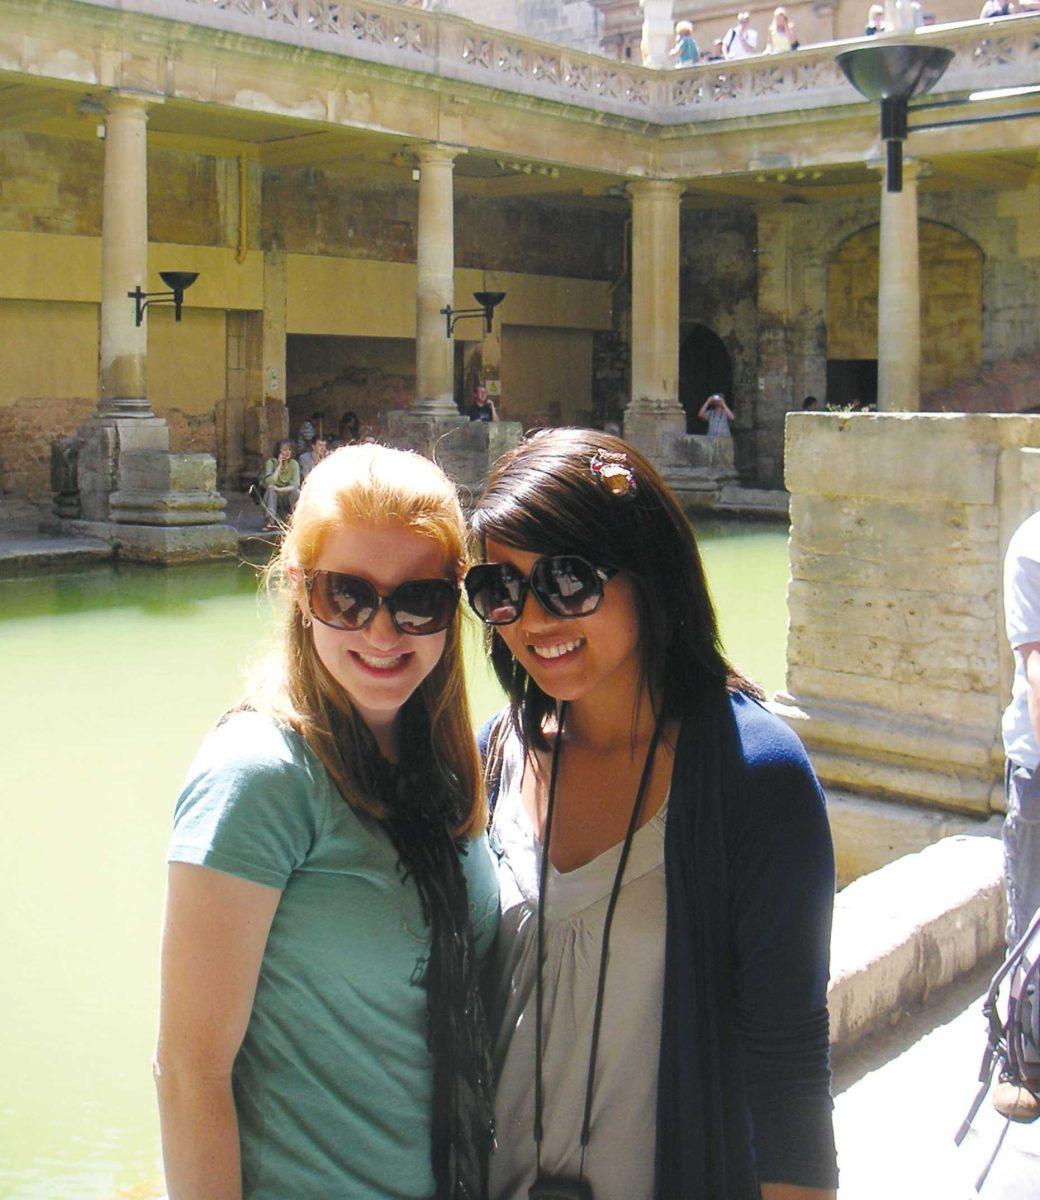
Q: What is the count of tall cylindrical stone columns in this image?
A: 4